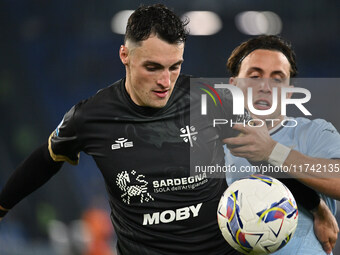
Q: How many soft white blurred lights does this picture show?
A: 3